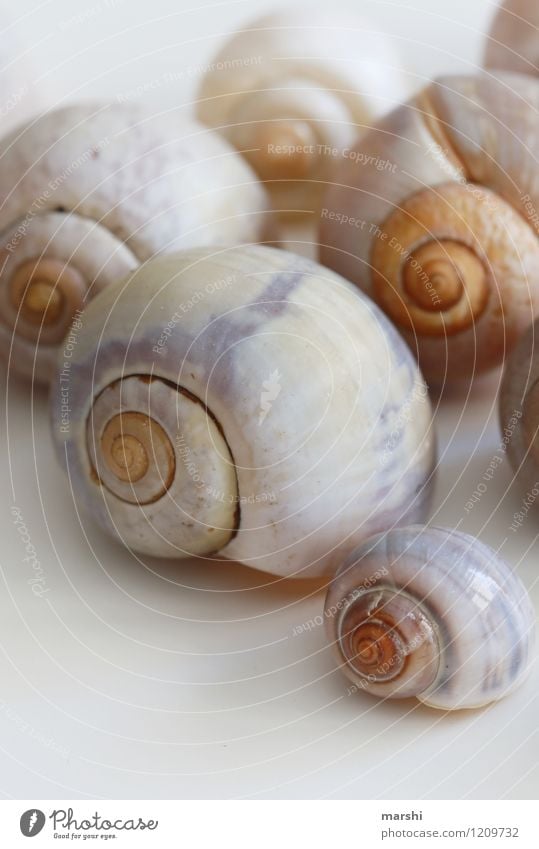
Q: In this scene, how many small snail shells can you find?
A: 1